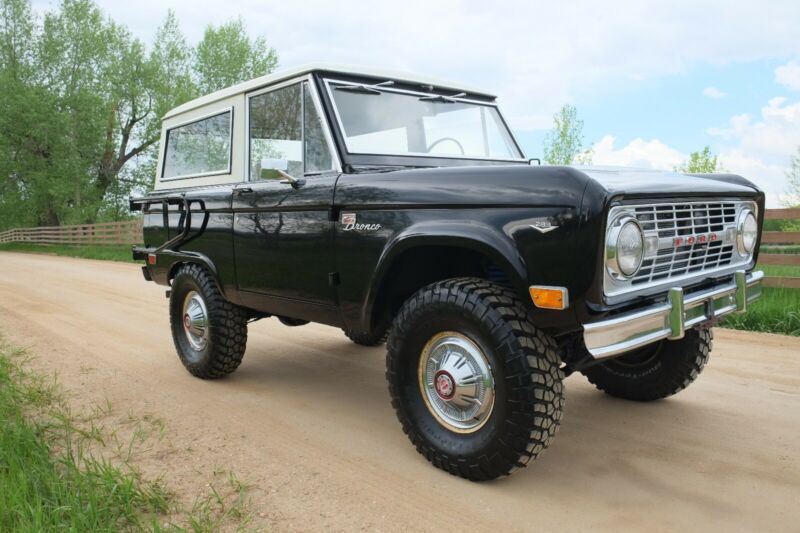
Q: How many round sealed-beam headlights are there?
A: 2